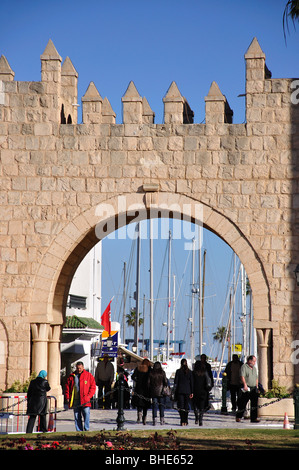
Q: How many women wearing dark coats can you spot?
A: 5